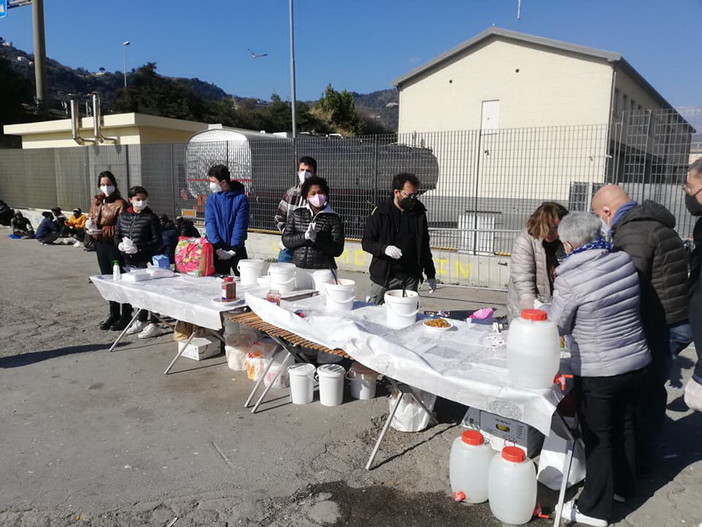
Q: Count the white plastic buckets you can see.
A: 8